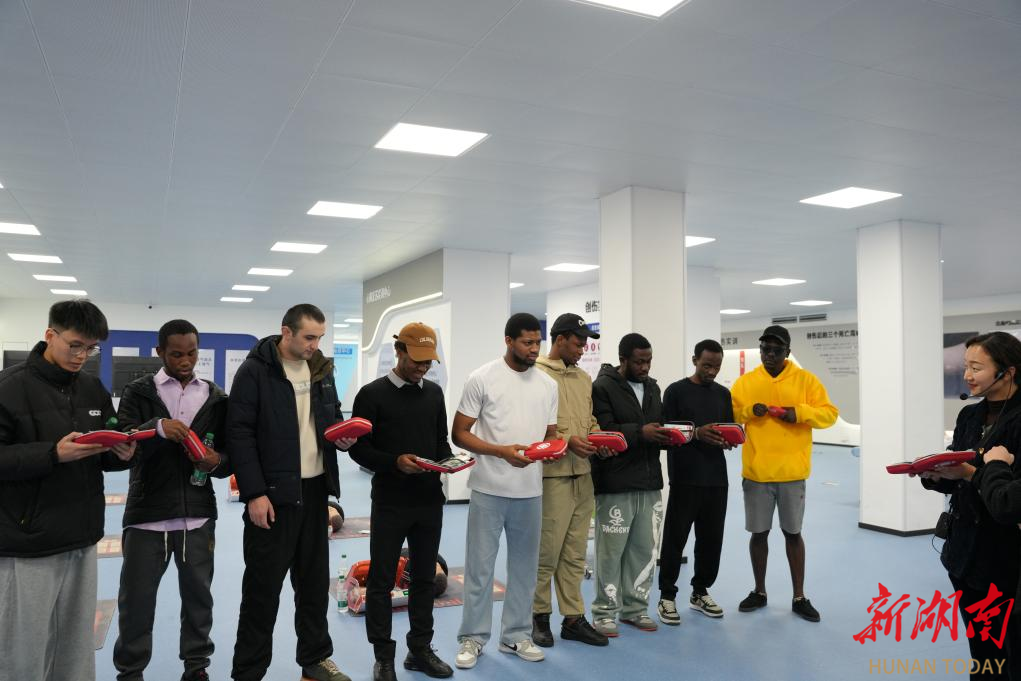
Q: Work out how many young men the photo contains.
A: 9